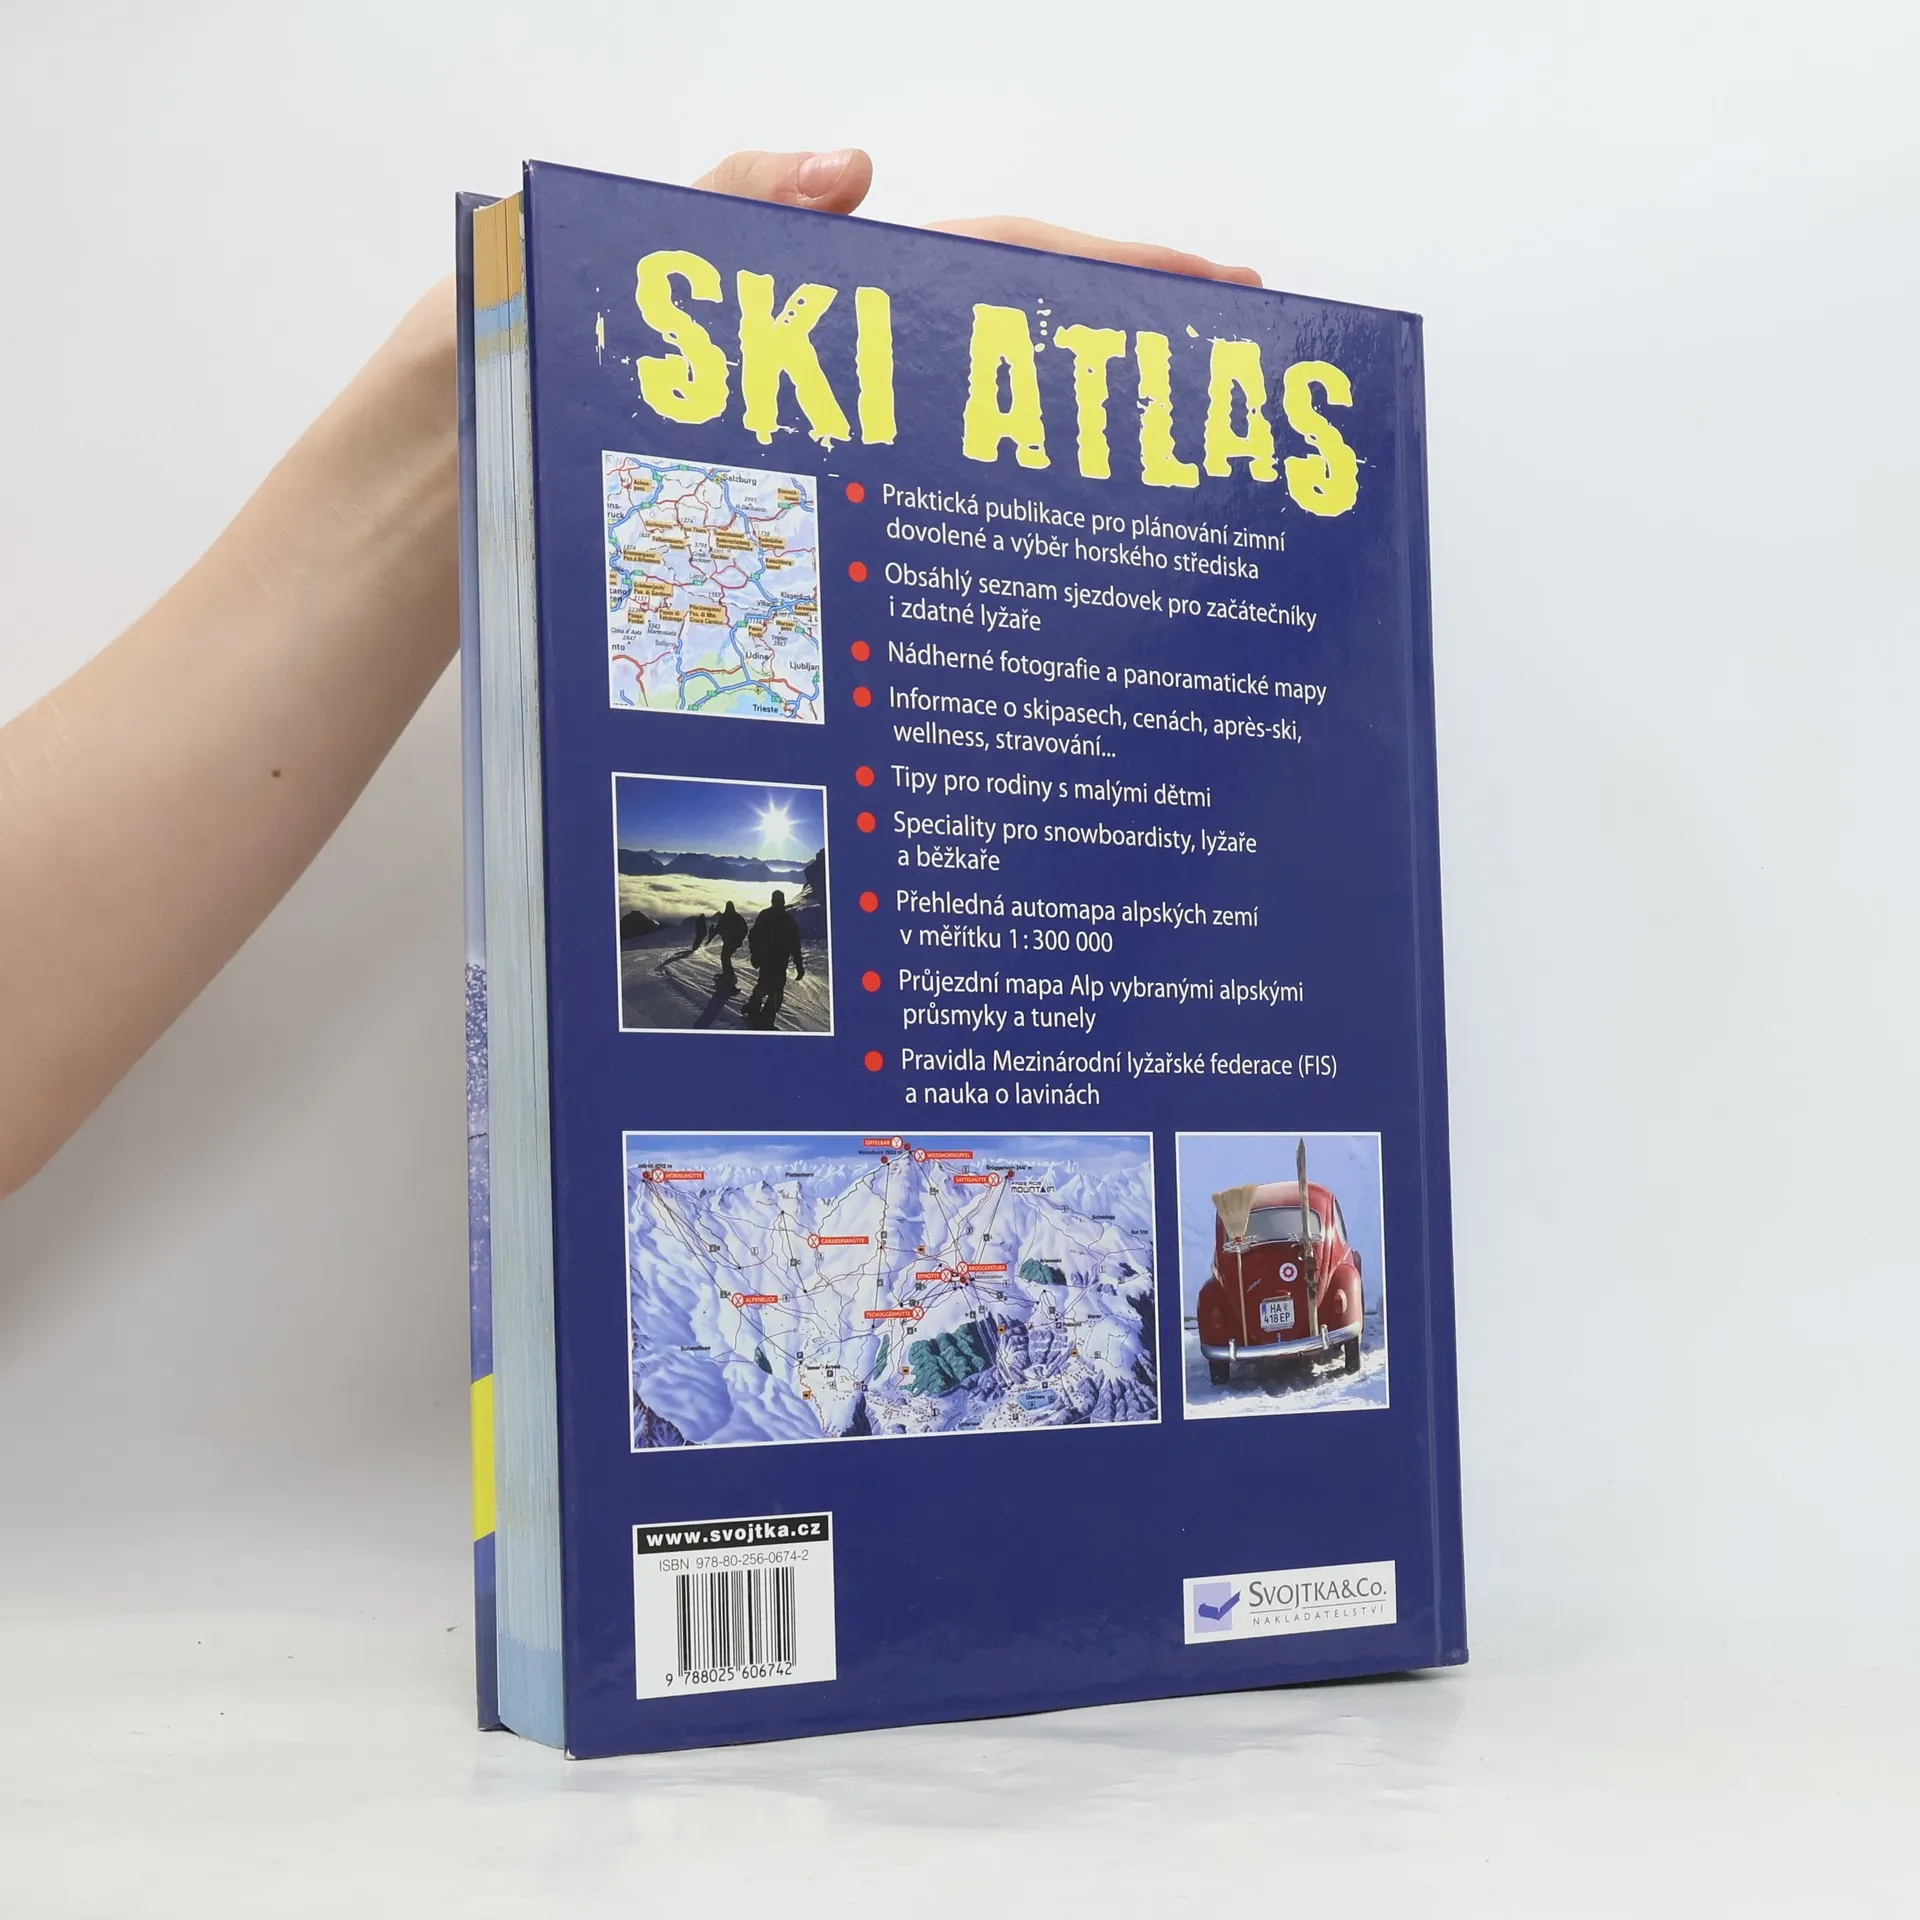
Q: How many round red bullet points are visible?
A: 9